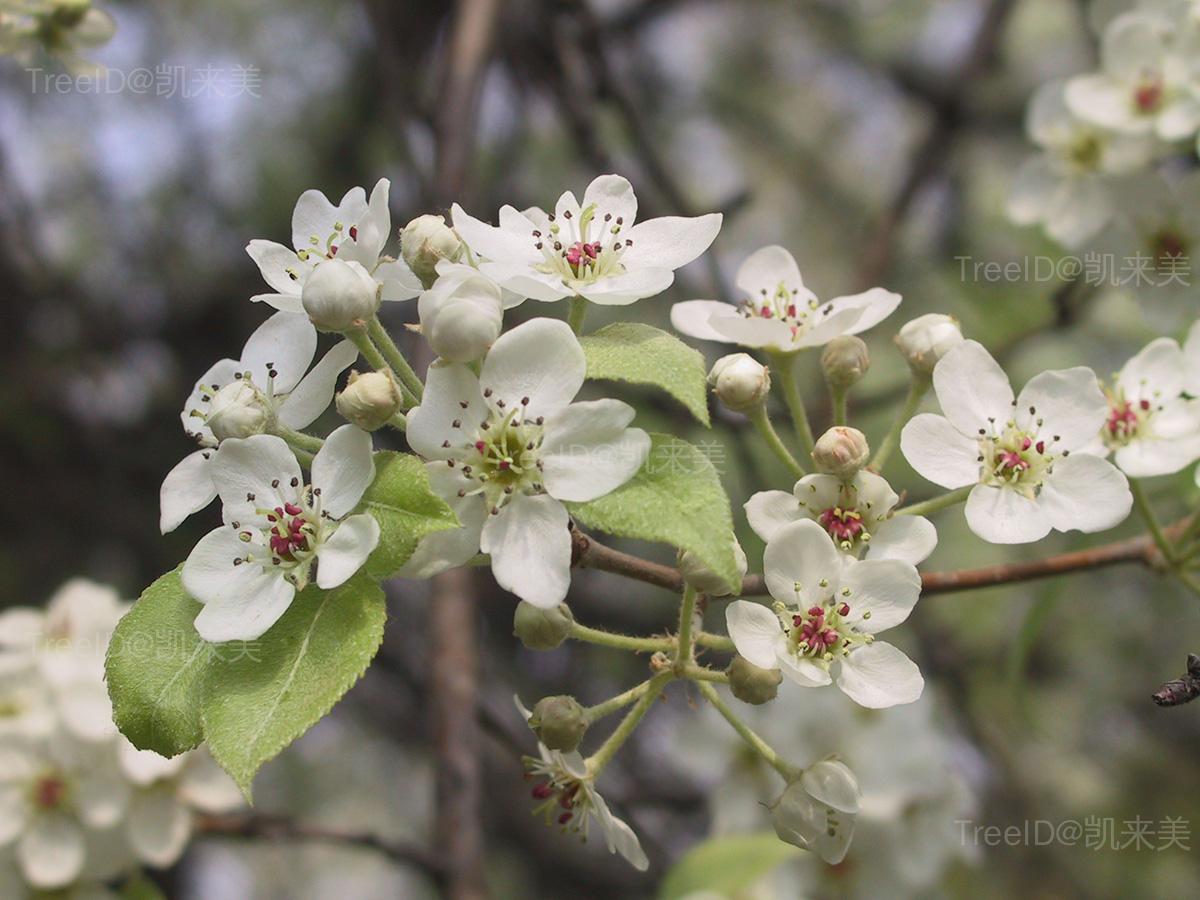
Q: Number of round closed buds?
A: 13